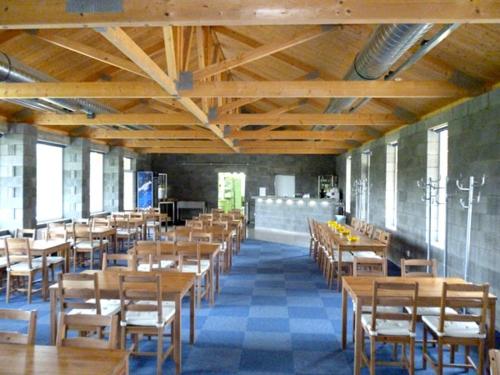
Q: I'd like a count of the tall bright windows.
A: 7